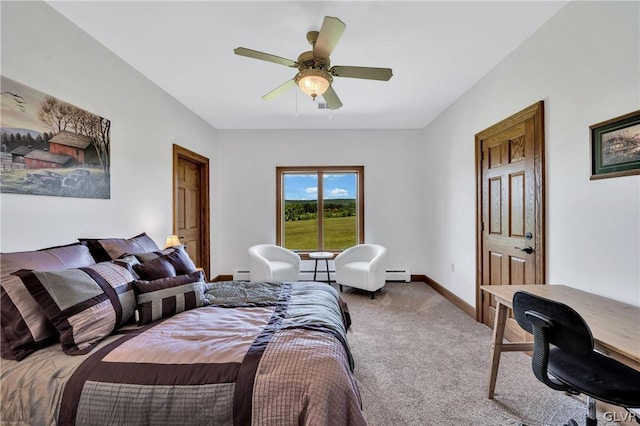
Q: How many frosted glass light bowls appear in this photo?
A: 1